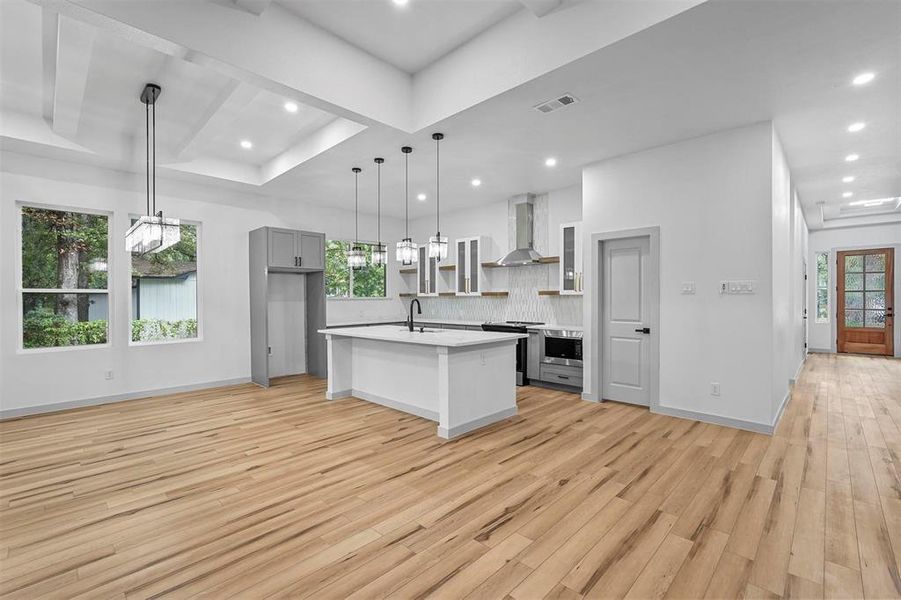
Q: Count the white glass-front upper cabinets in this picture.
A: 3